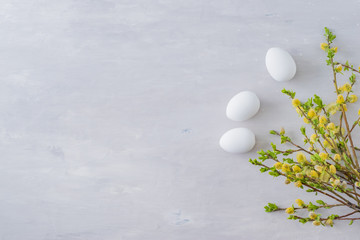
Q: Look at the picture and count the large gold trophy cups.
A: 0